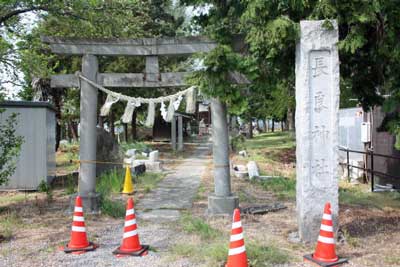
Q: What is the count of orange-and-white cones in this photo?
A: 4